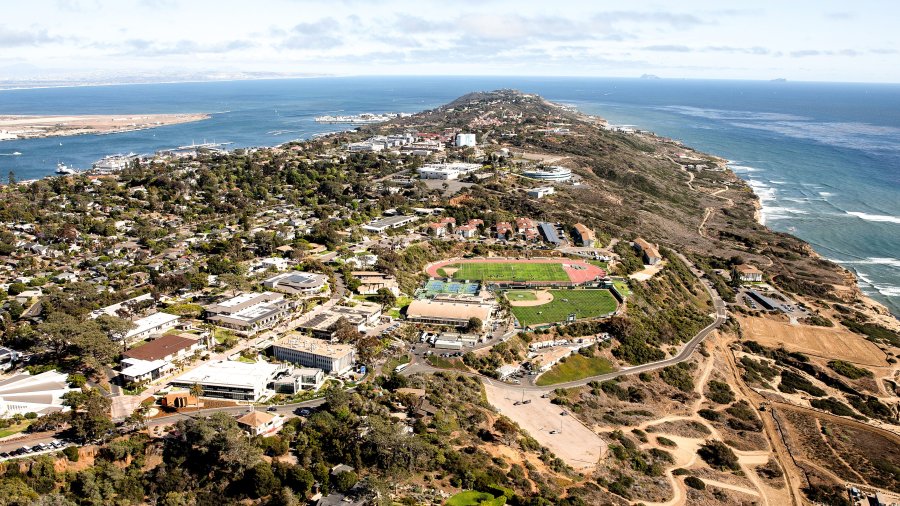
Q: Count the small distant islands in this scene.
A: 2